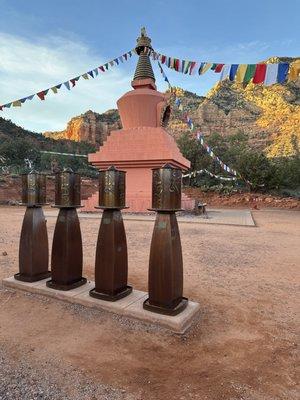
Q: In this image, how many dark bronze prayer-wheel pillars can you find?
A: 4